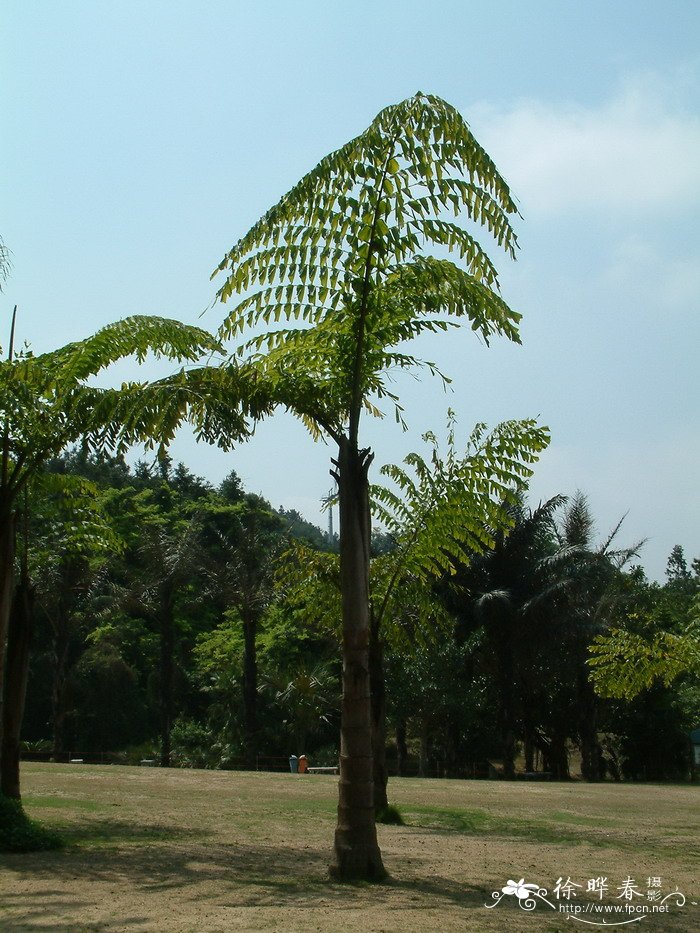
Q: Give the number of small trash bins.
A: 2